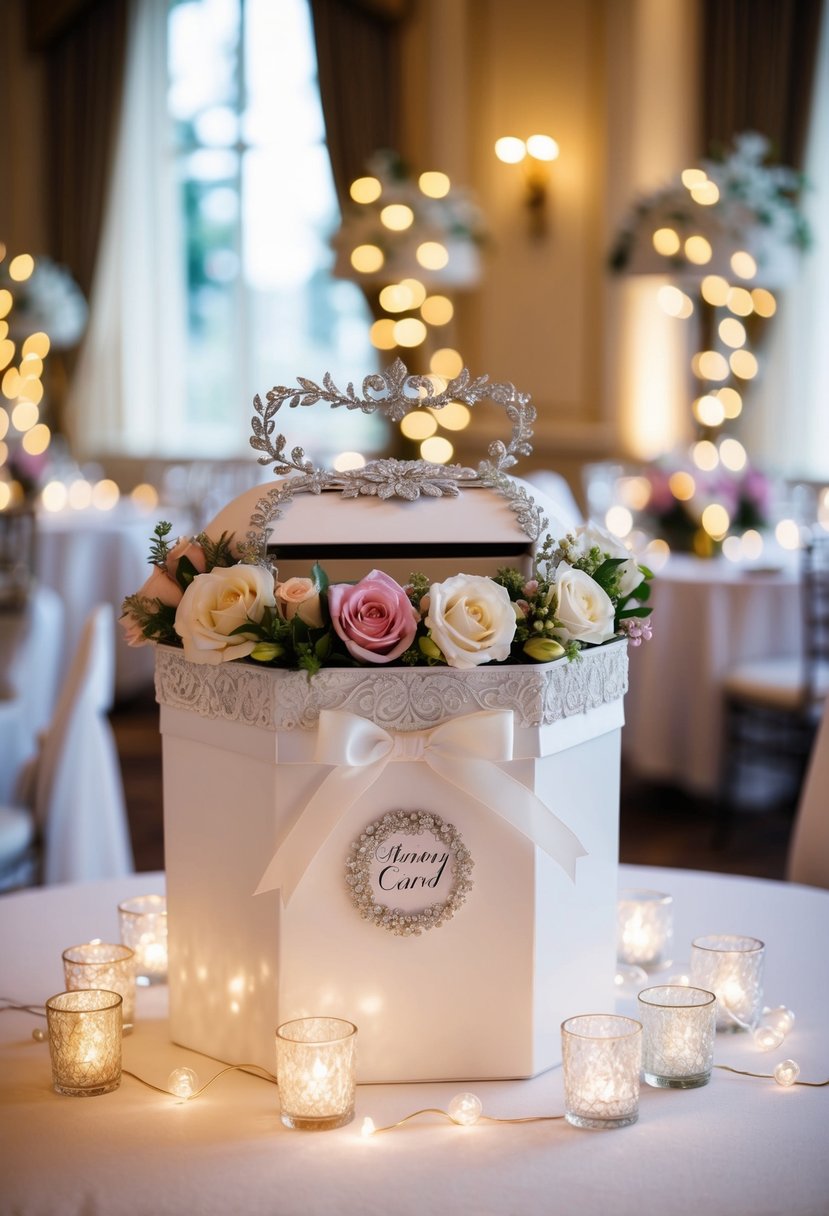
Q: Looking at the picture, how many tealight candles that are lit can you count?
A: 8